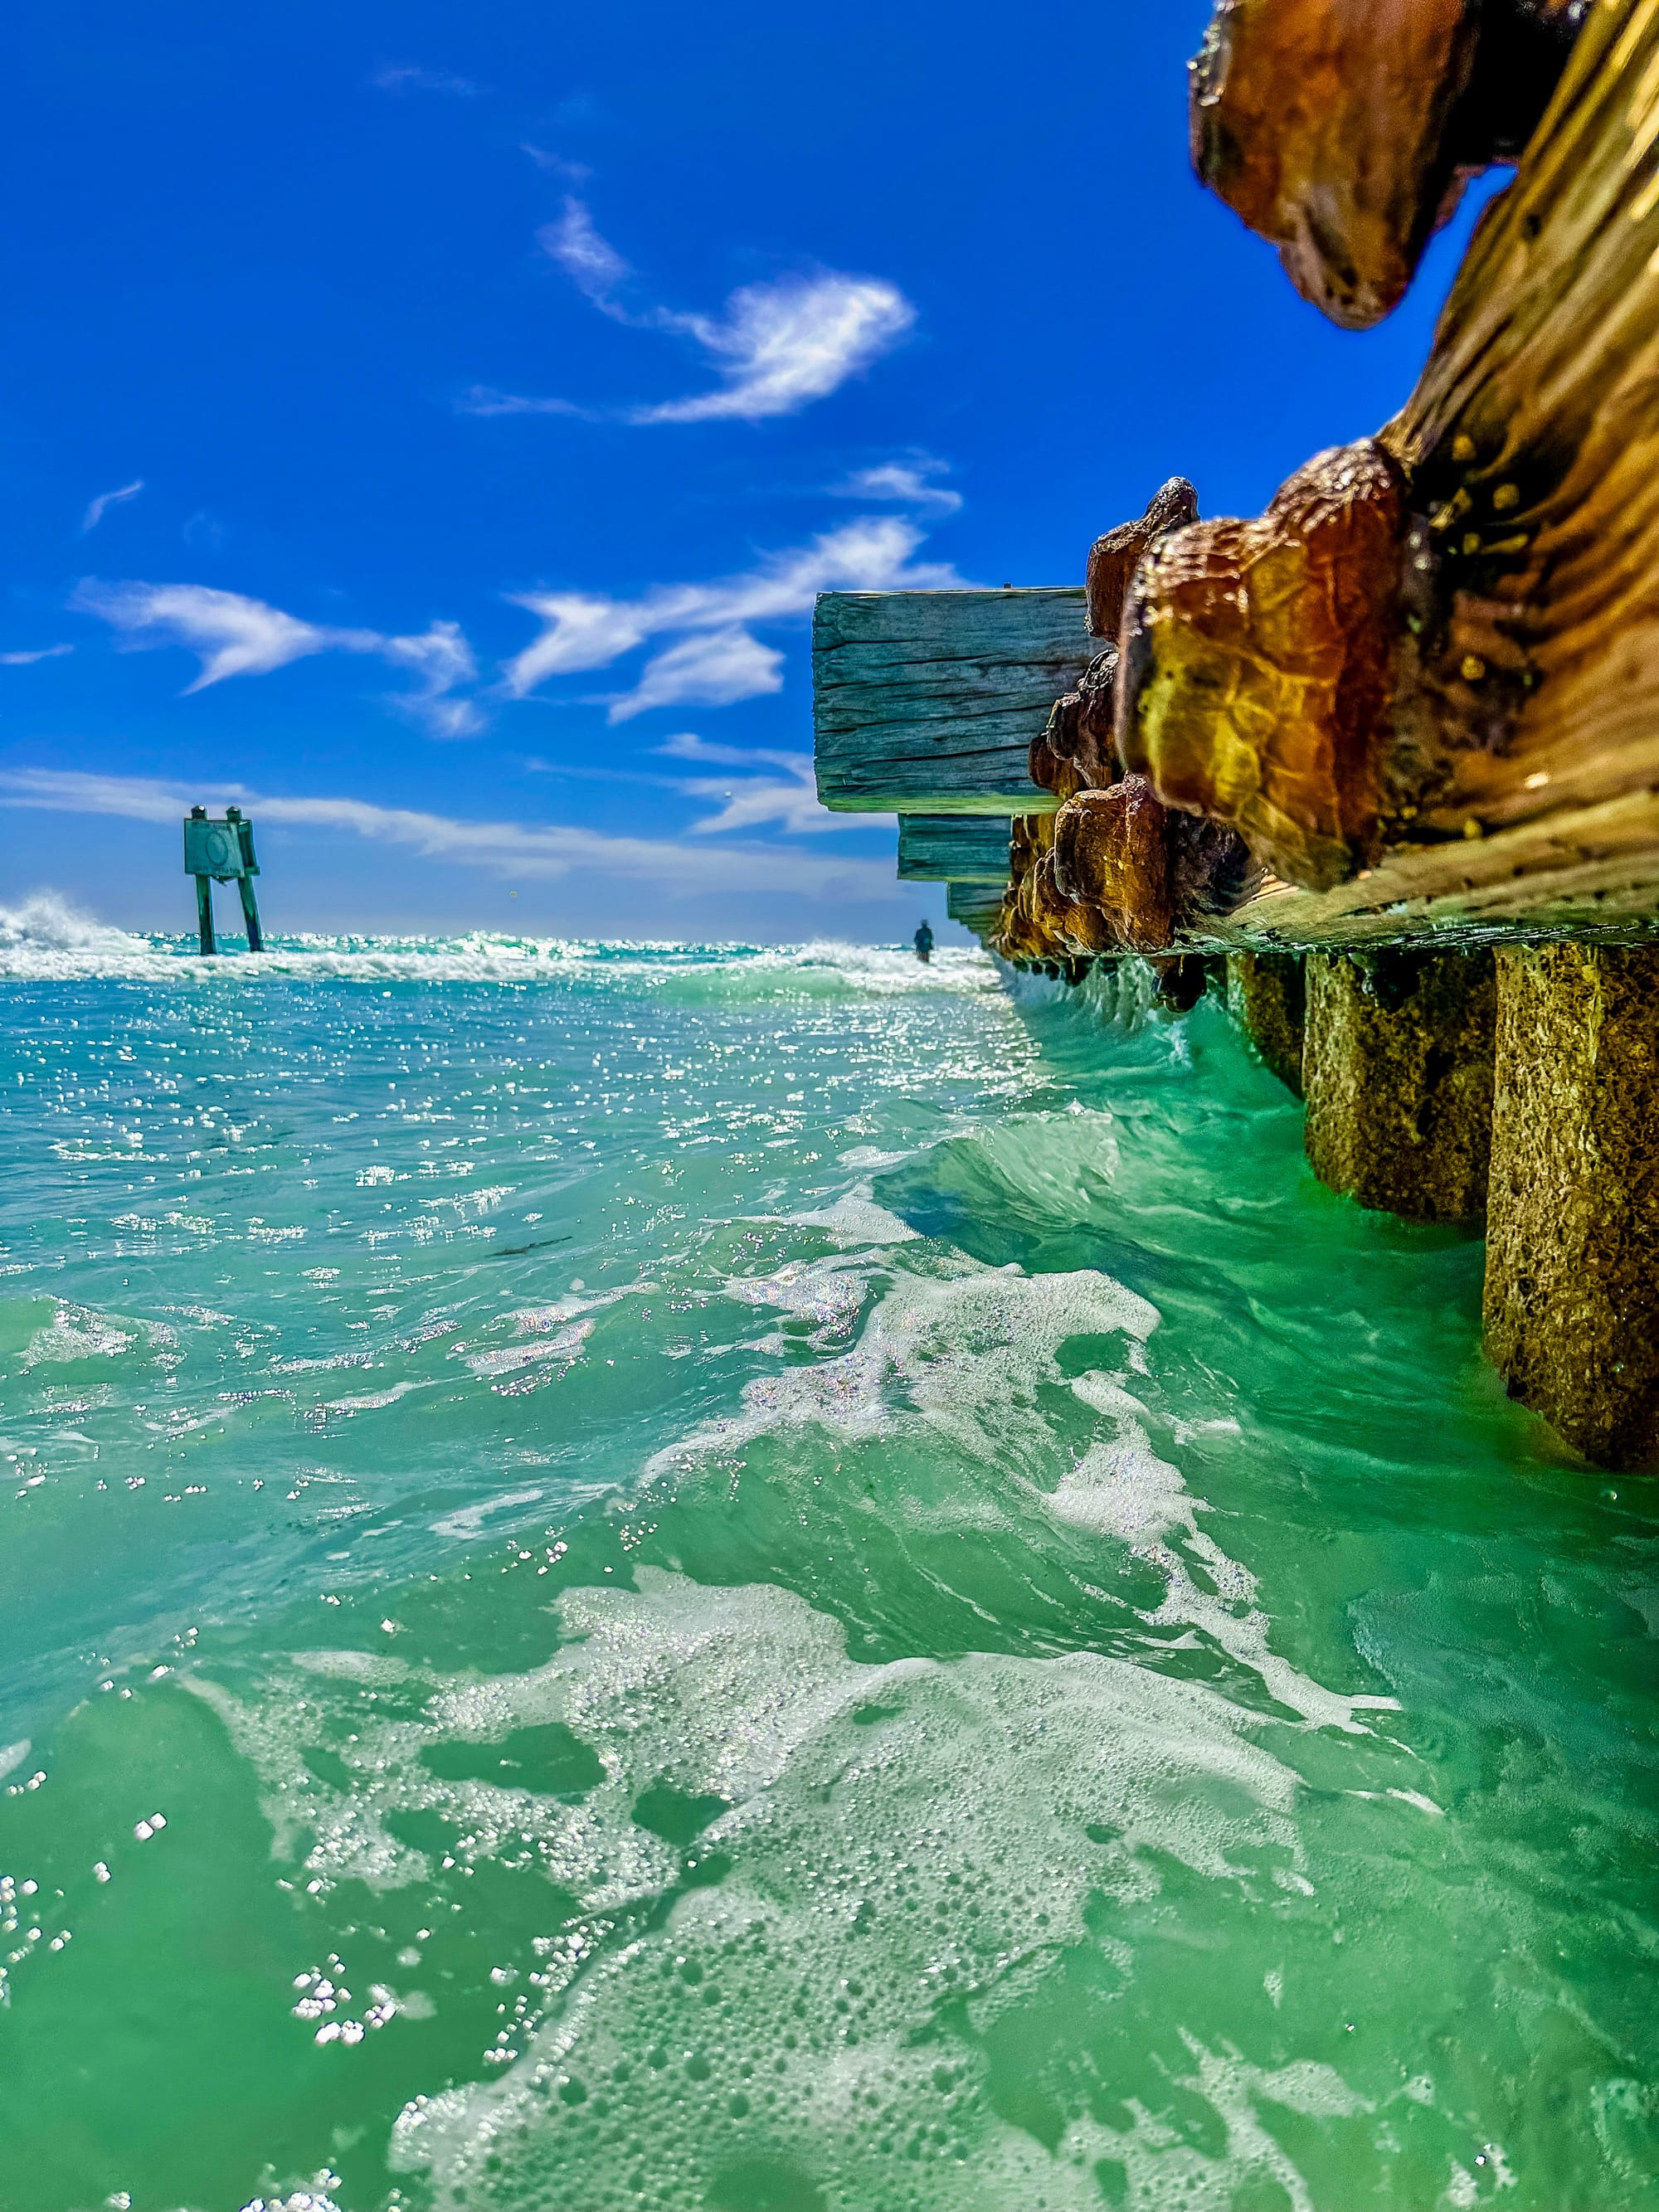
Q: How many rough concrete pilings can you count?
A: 3